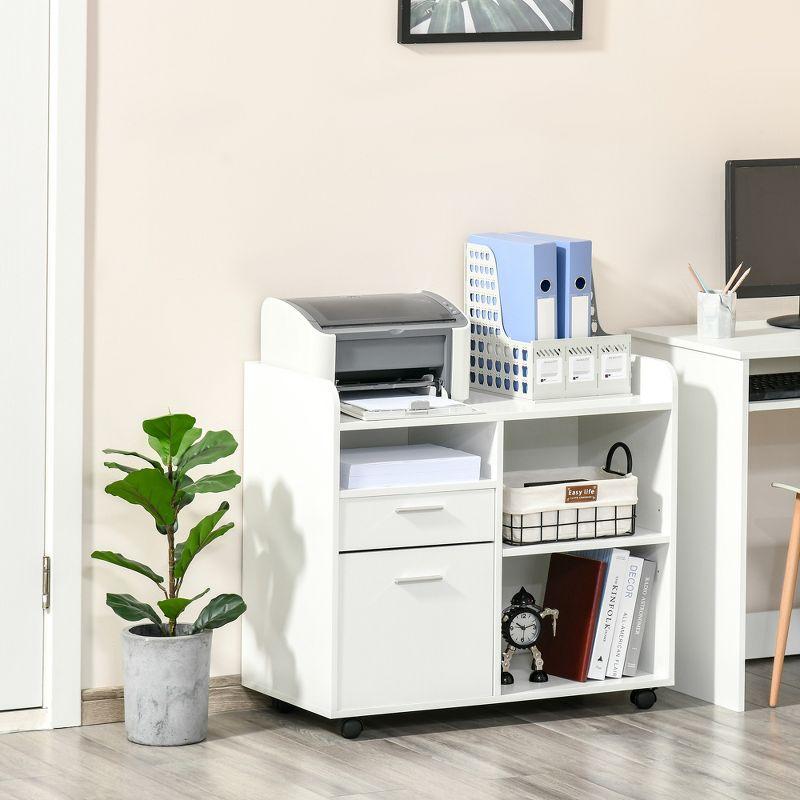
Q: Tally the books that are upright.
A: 4